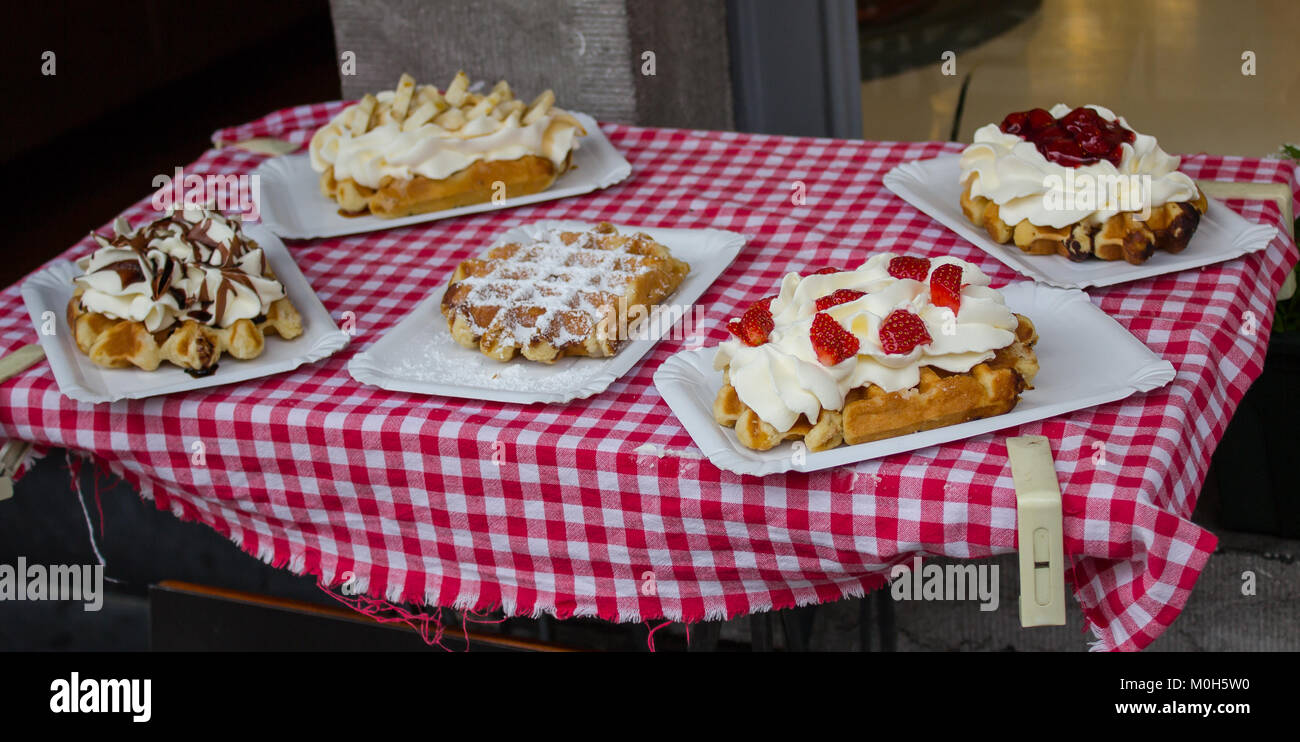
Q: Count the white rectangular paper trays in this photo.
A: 5